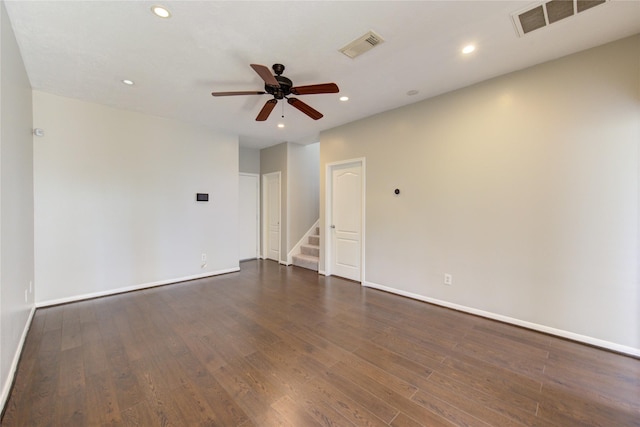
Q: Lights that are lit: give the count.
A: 5